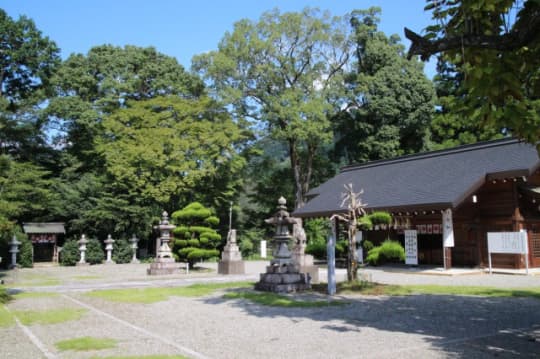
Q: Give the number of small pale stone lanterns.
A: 4